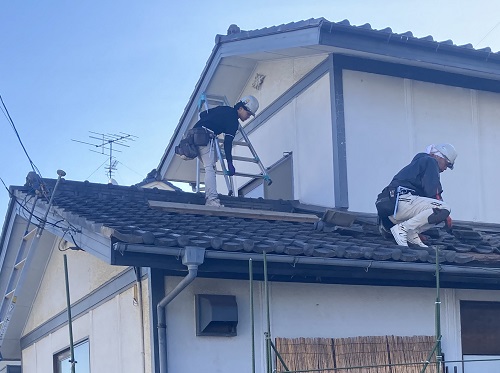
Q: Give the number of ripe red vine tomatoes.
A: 0